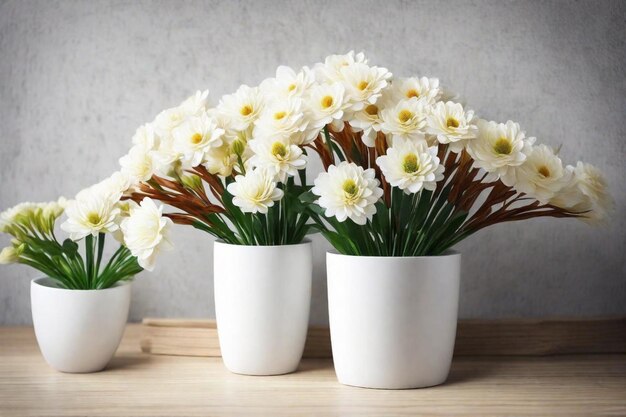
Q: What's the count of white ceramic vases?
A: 3